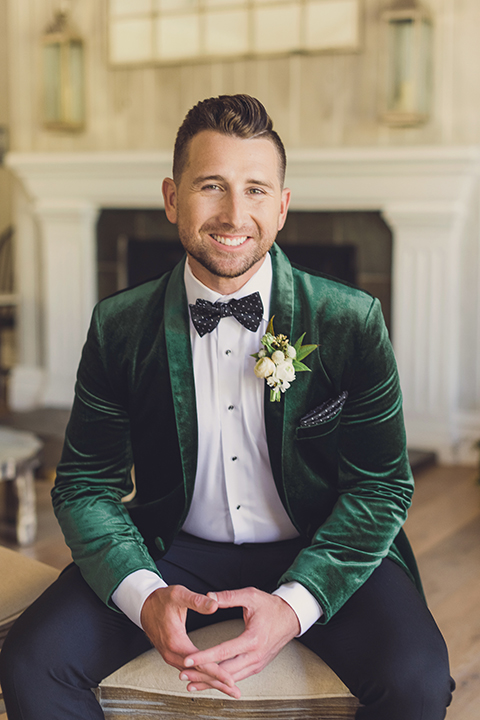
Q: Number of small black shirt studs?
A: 4